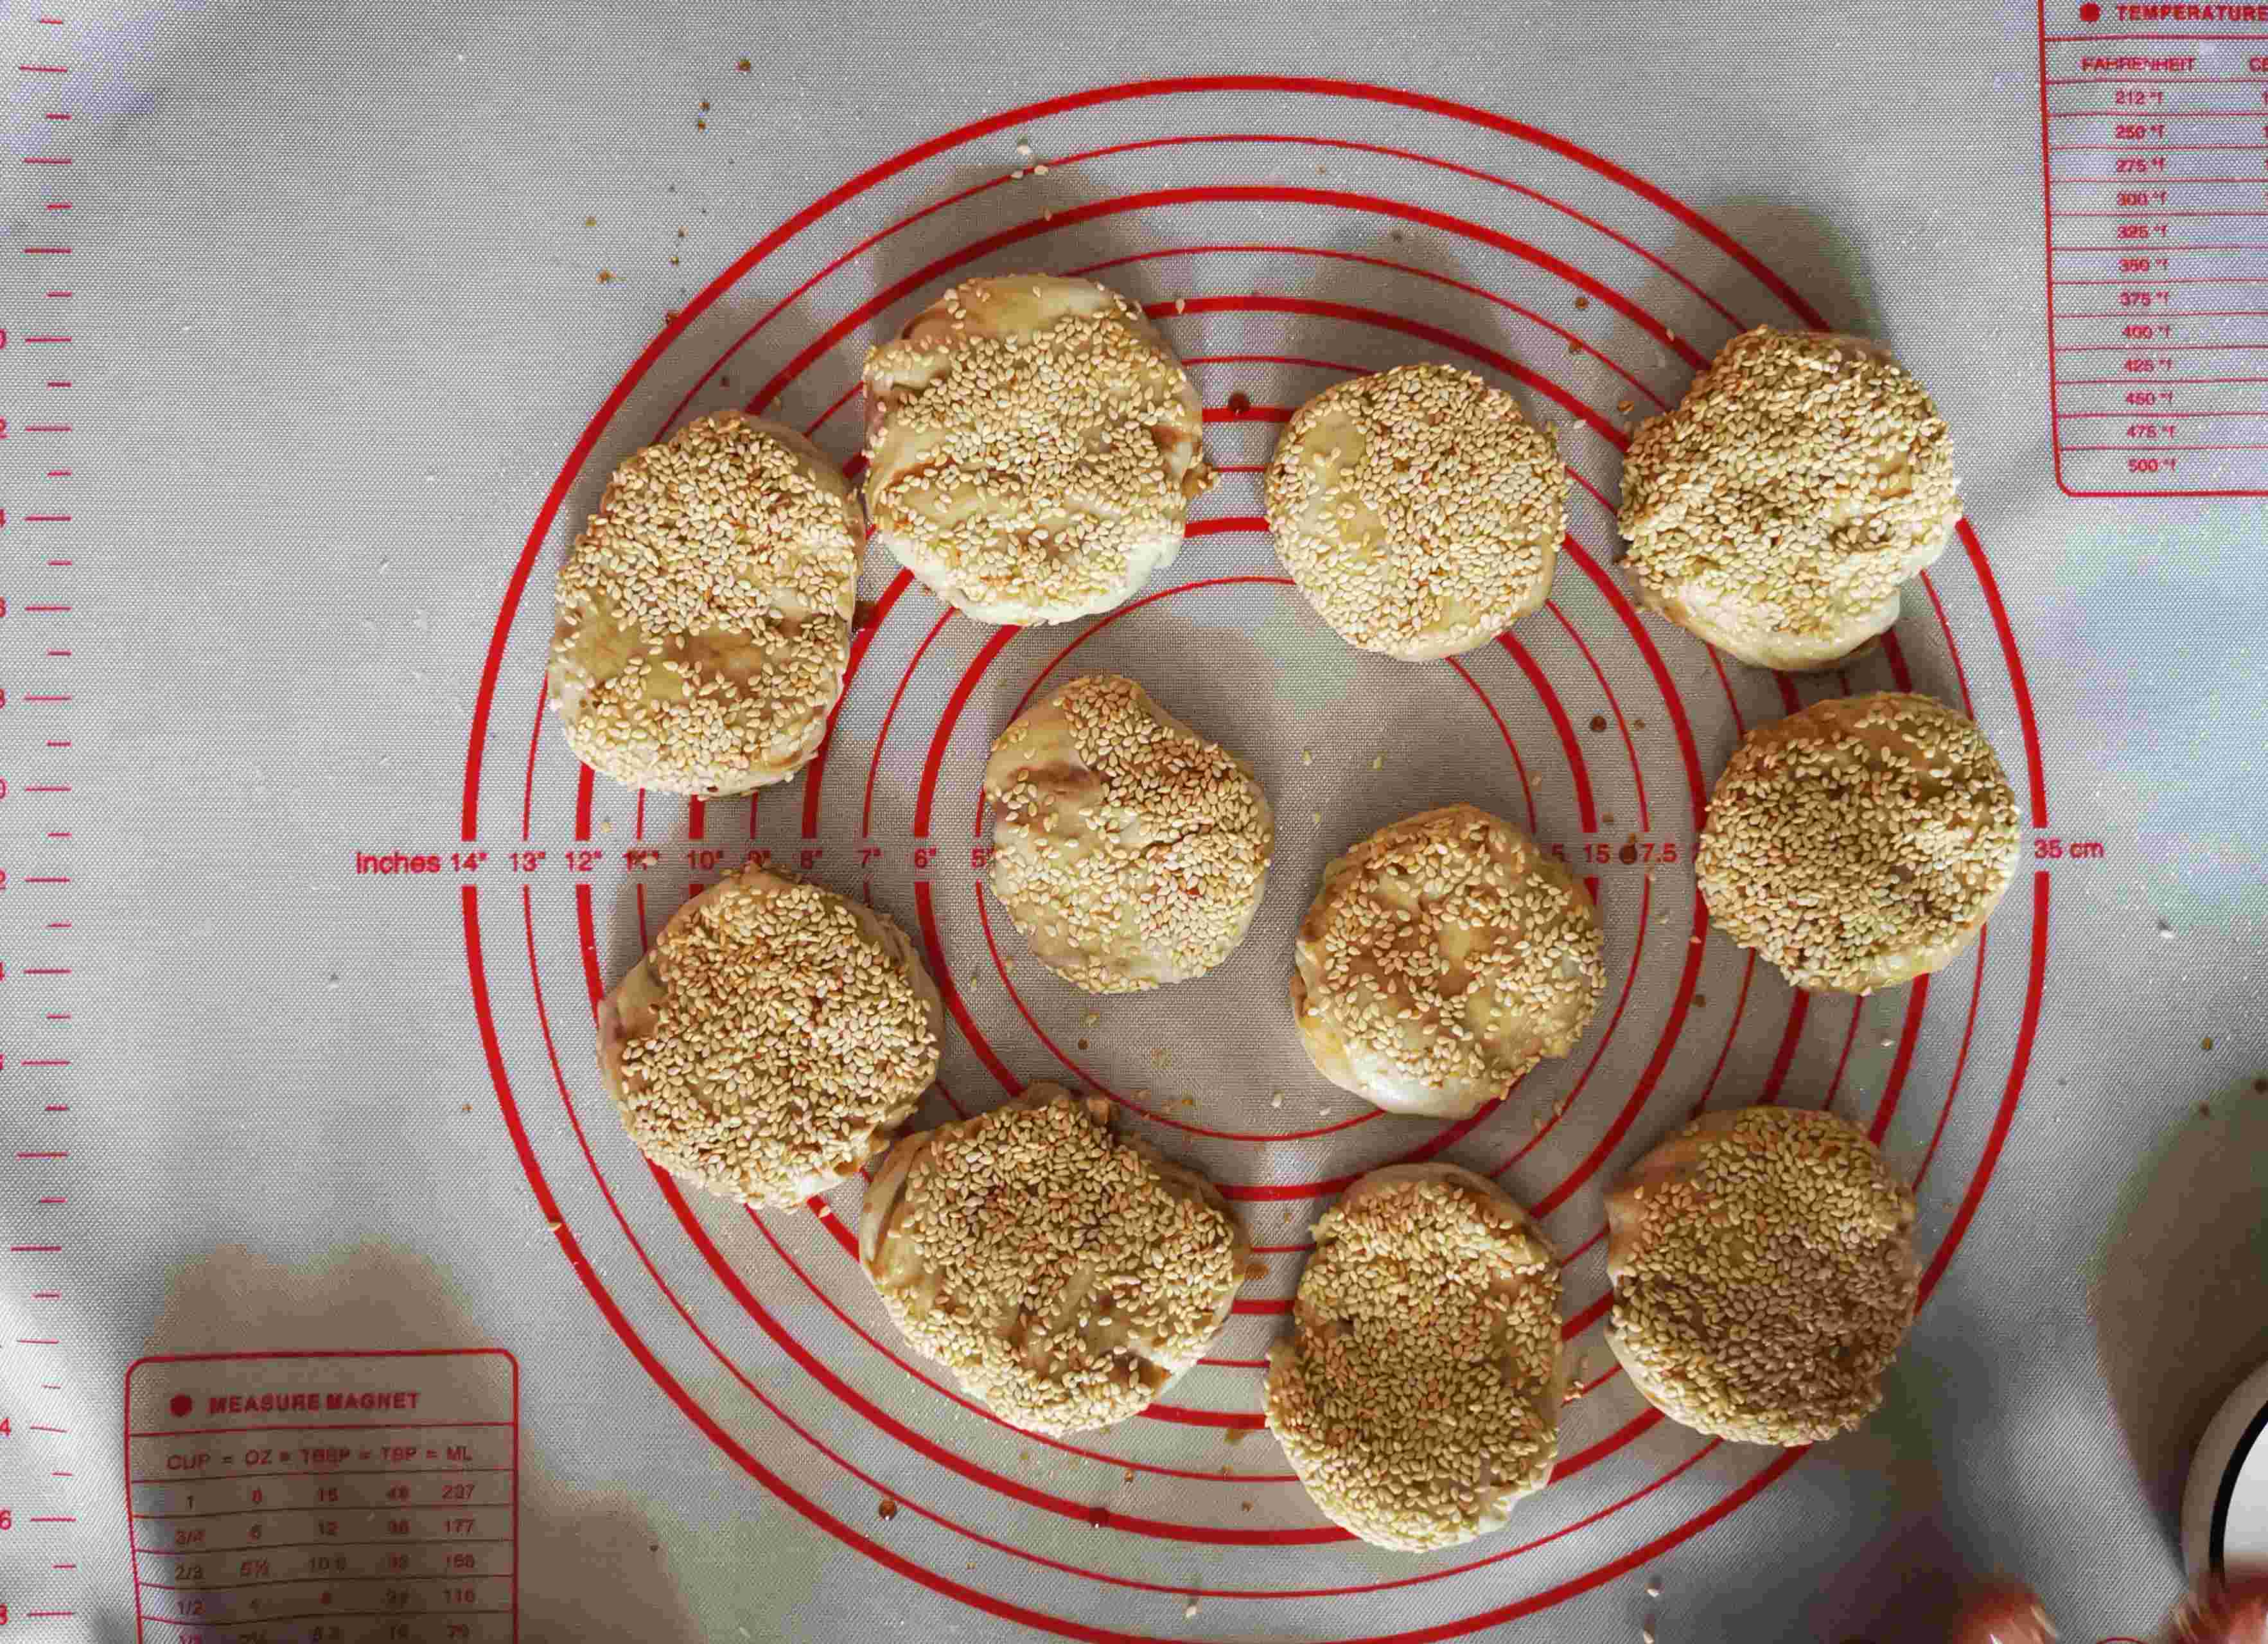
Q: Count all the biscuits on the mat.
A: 11